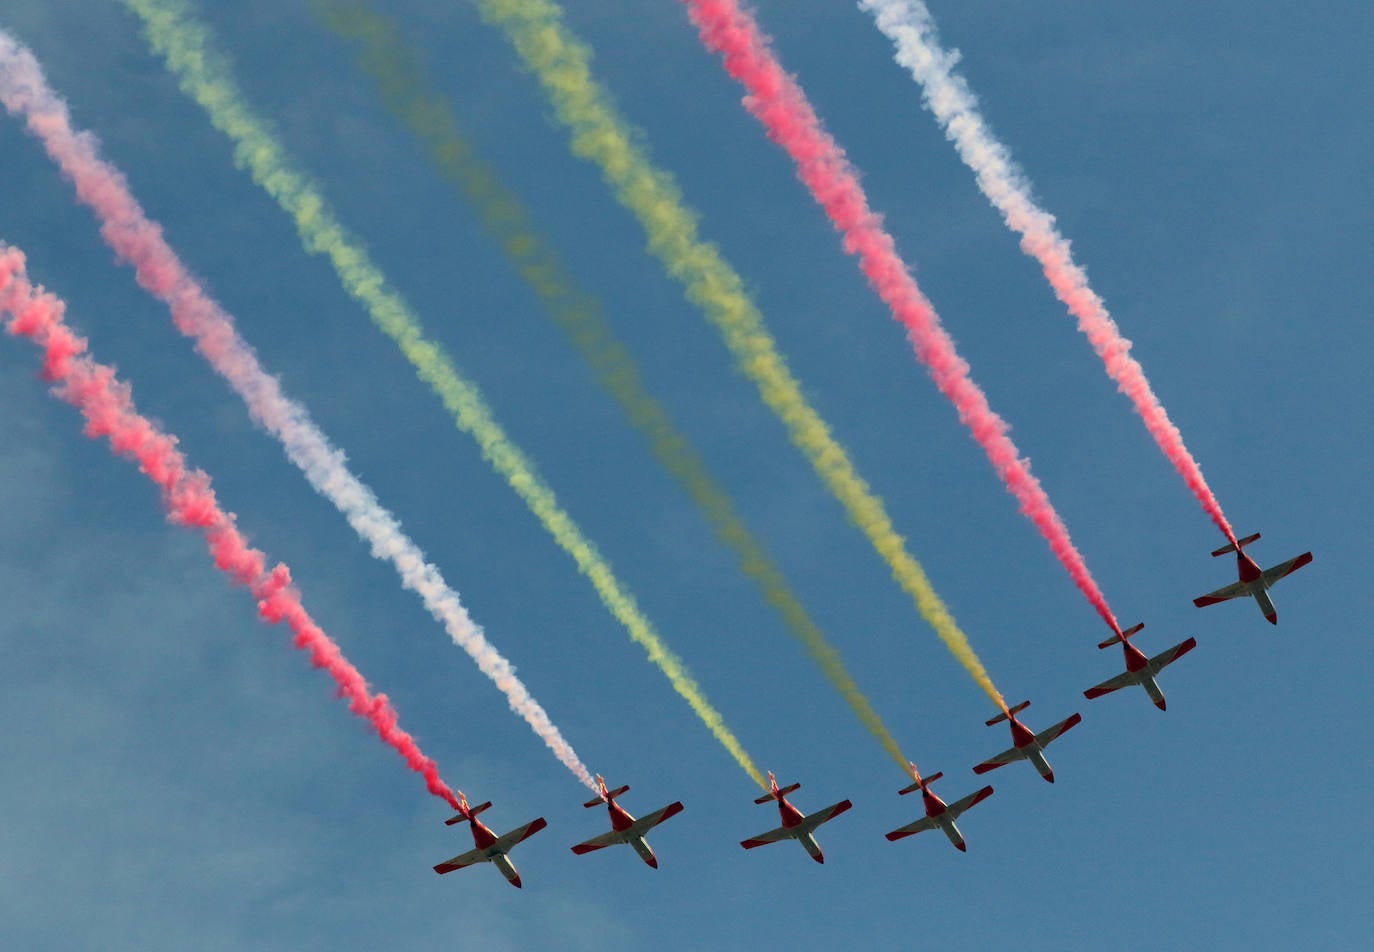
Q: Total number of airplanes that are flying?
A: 7